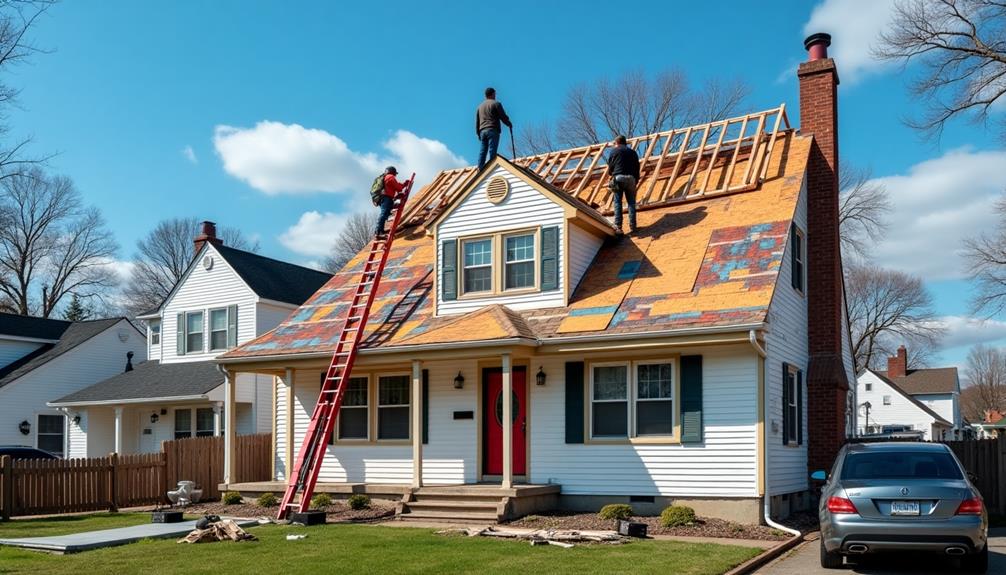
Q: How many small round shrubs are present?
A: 6